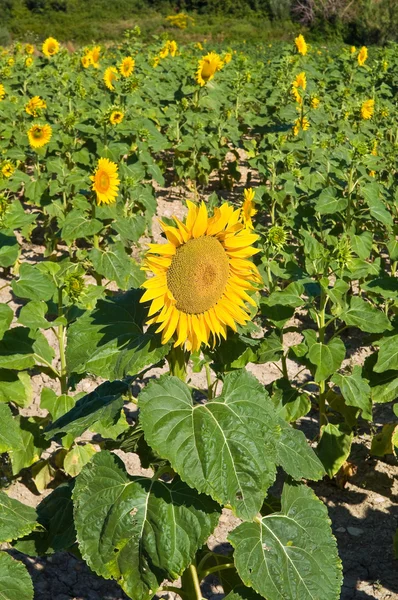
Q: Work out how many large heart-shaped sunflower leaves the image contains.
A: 3